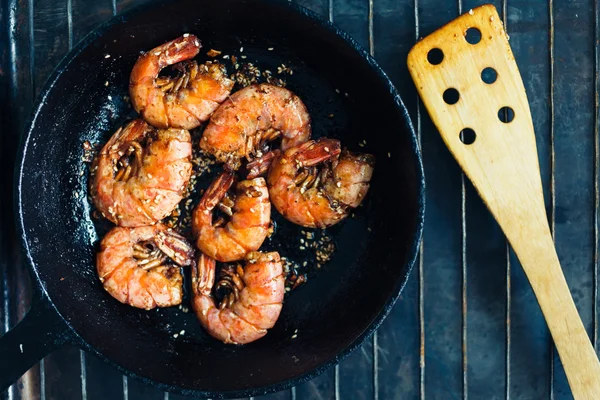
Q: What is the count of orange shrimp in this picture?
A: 7